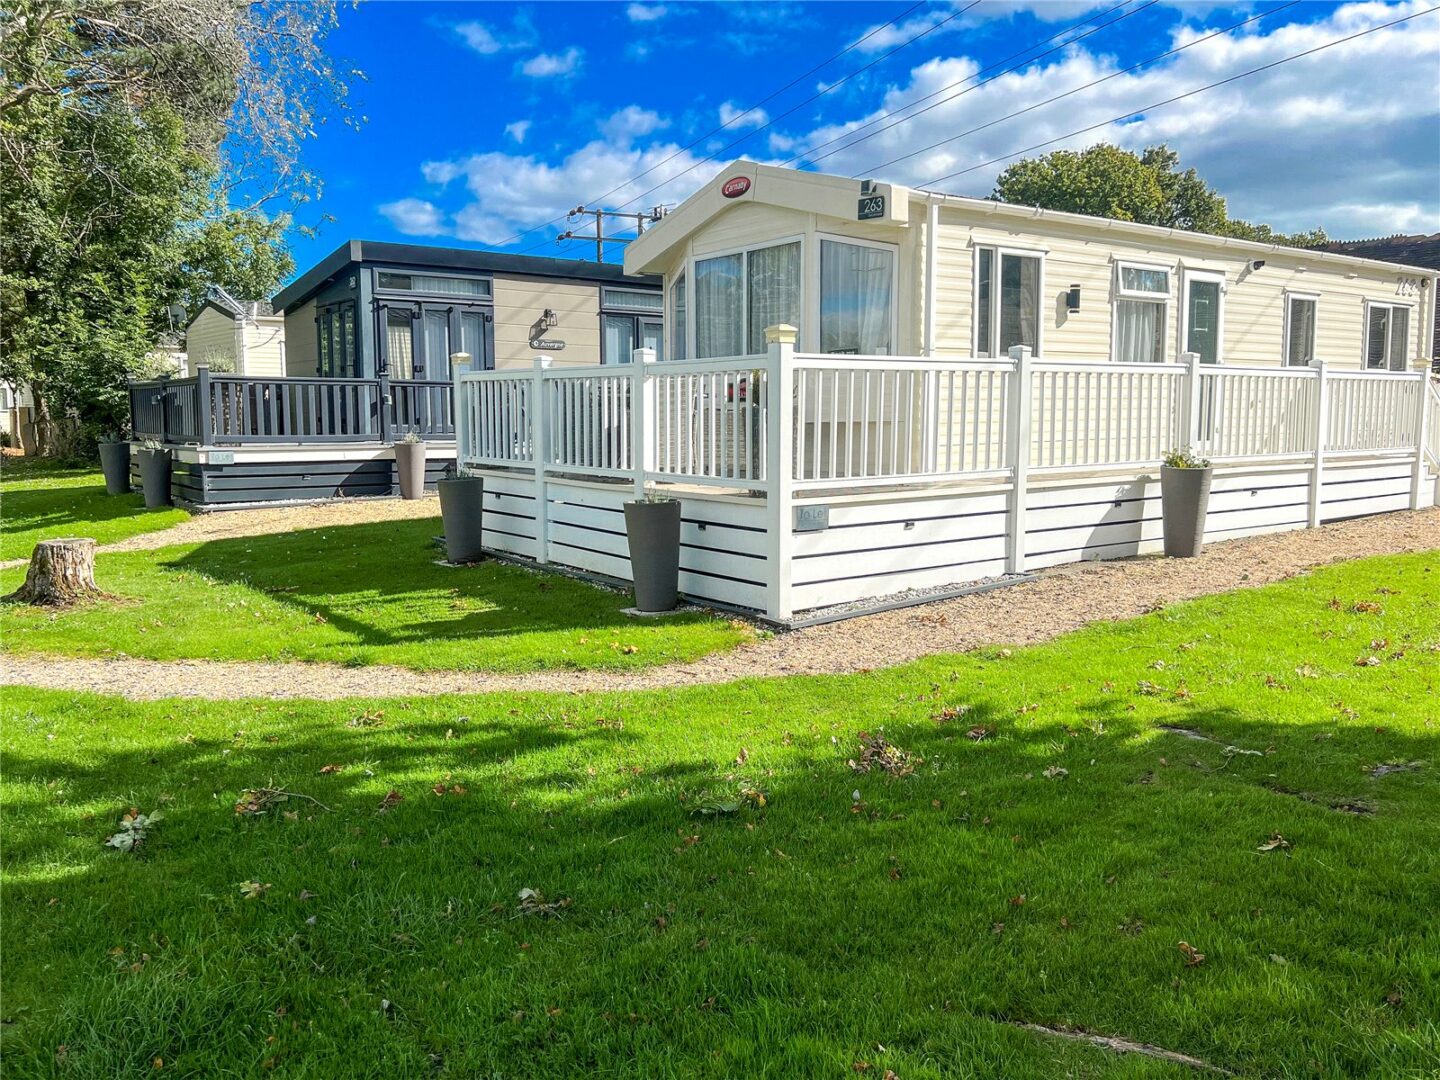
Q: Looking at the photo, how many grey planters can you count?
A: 6